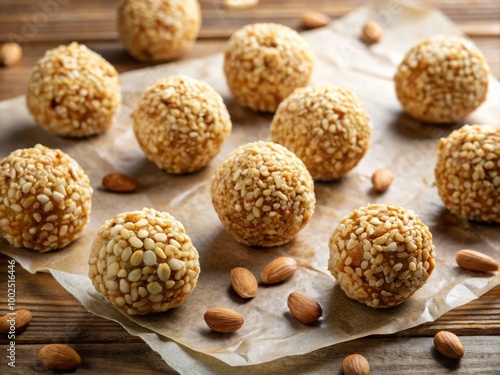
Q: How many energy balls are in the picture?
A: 11